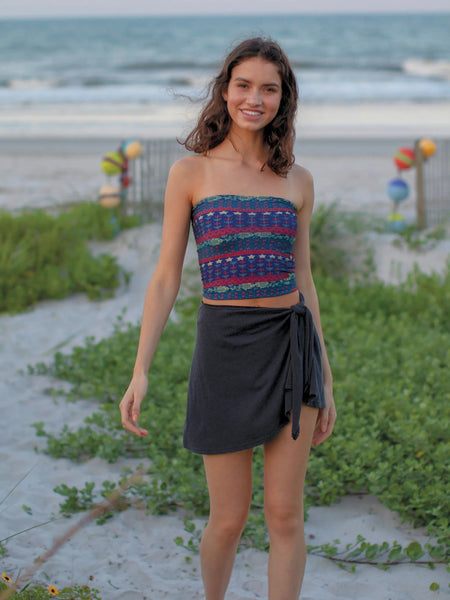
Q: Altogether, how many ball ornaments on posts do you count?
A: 7